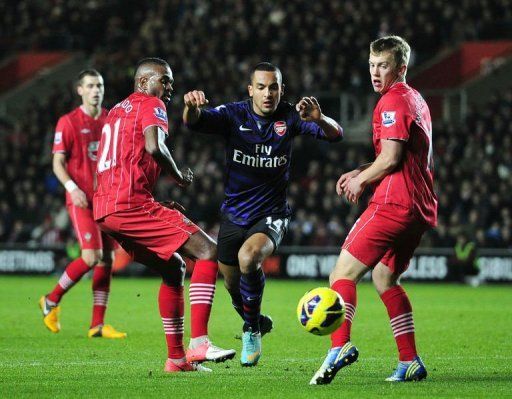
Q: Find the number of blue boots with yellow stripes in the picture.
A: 2